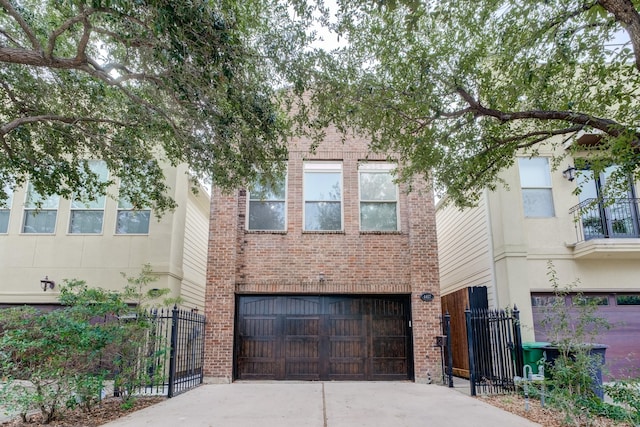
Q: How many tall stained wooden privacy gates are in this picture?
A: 1